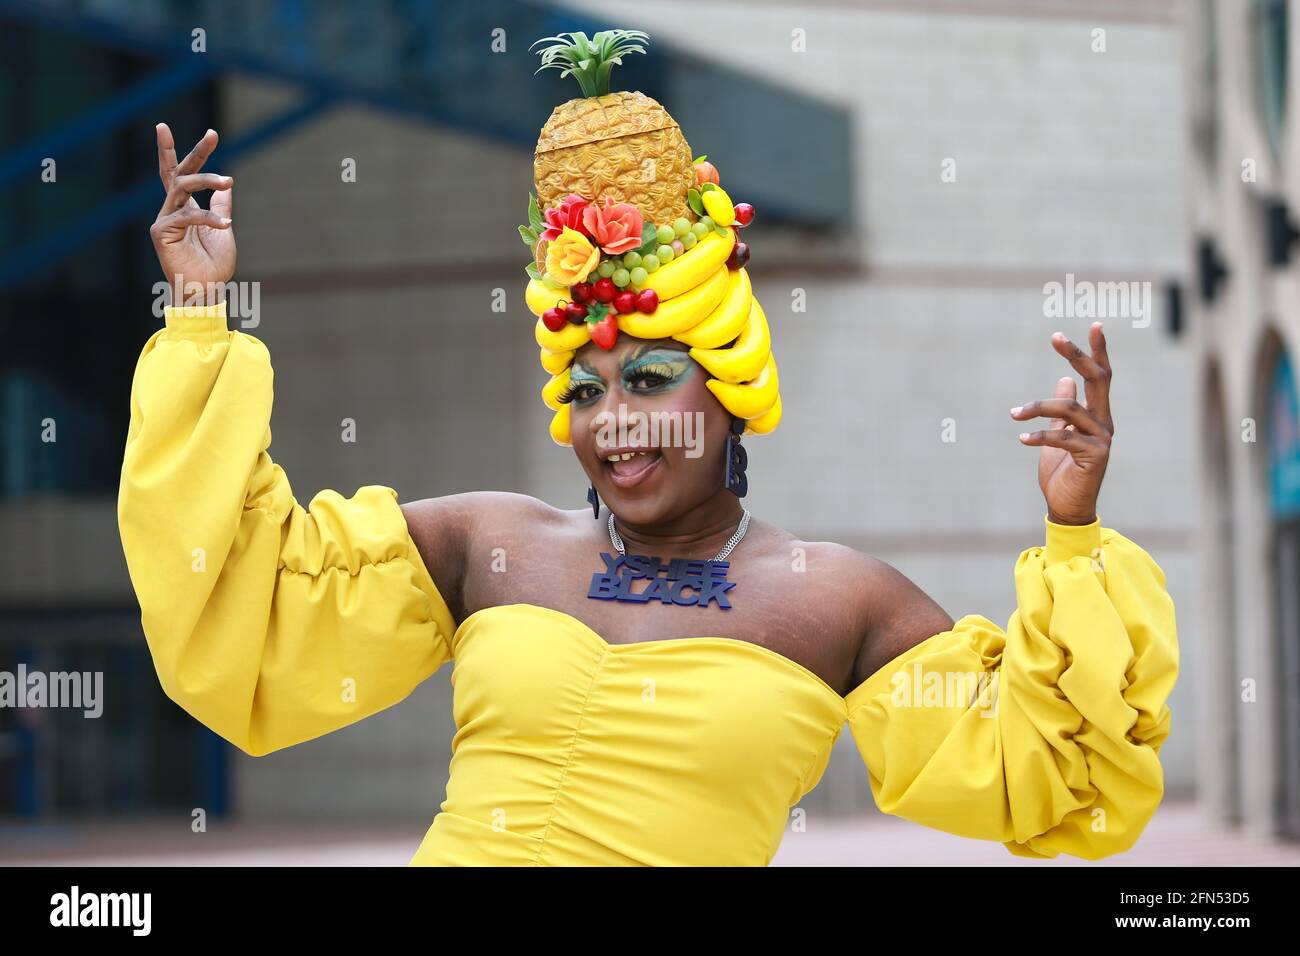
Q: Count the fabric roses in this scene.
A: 3